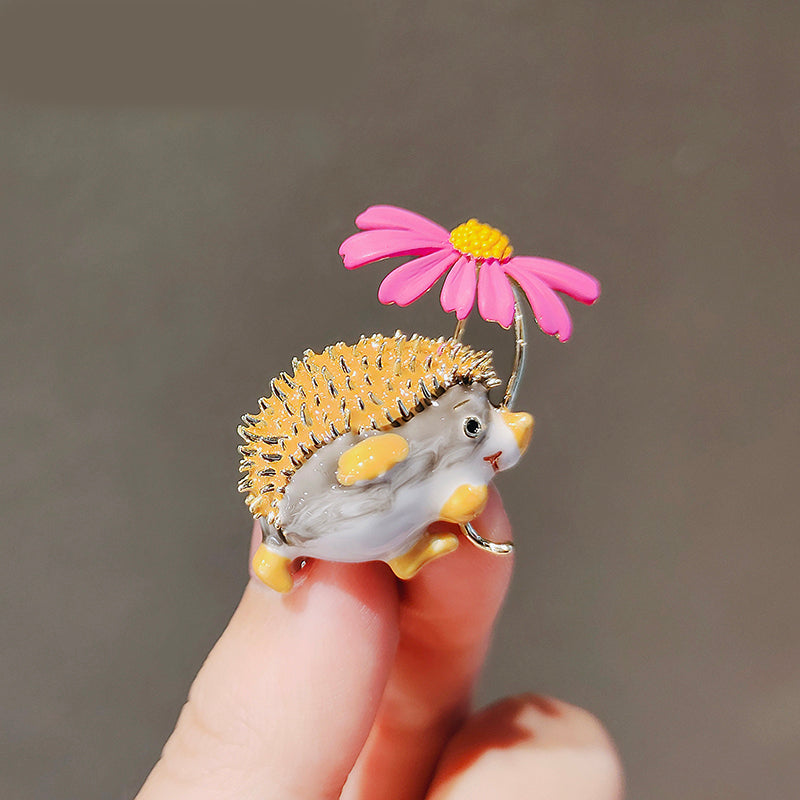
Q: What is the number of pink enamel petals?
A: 7